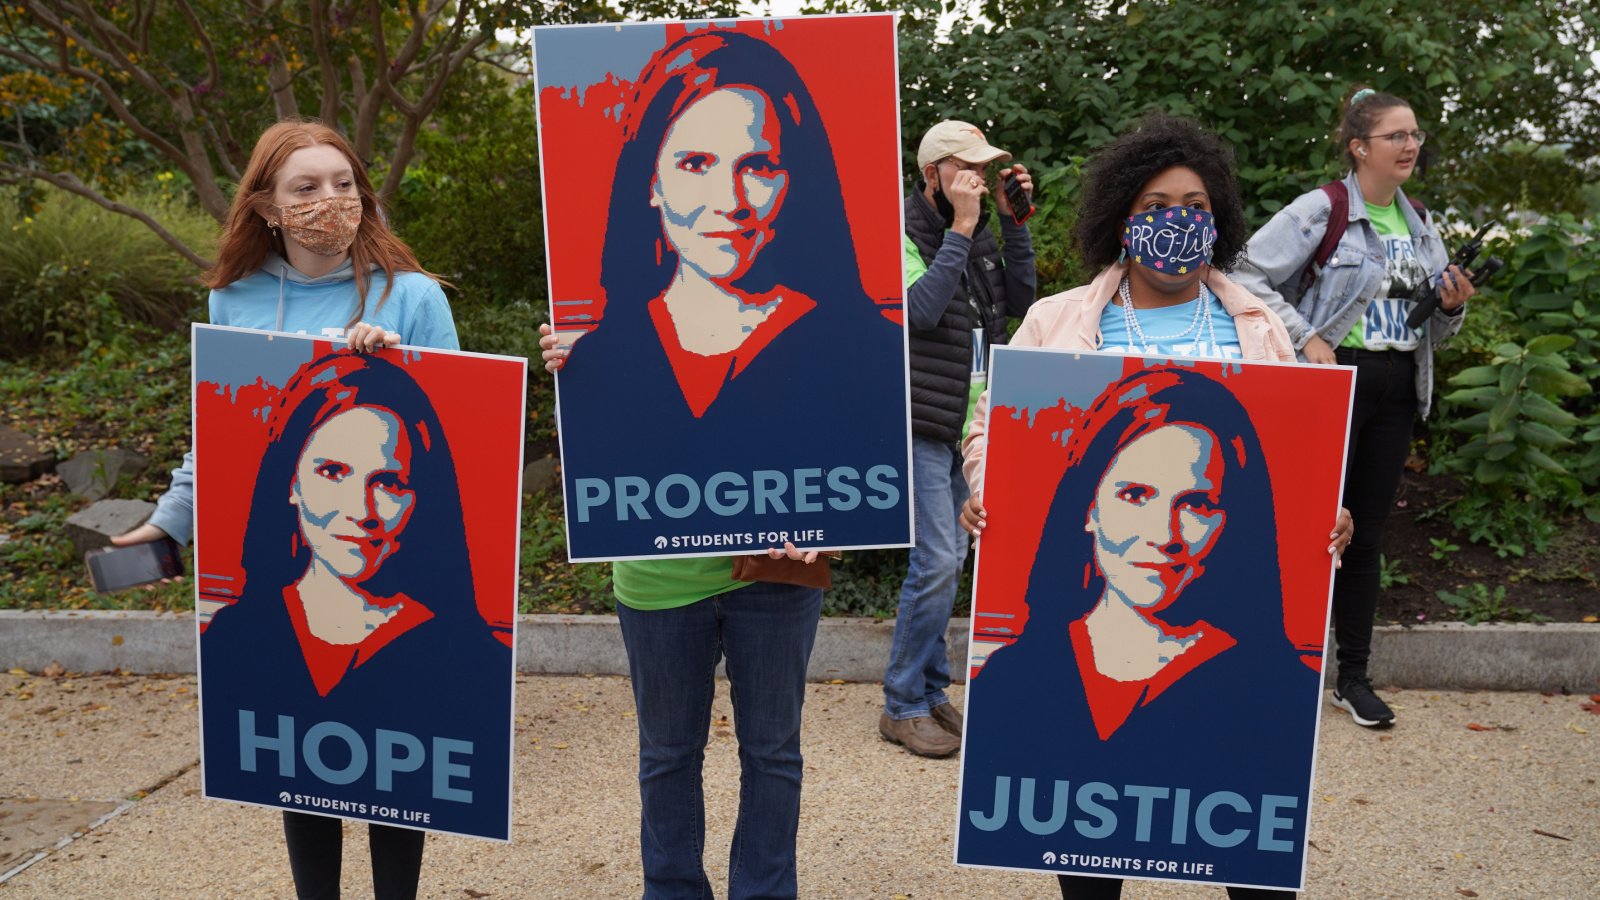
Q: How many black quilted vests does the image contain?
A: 1